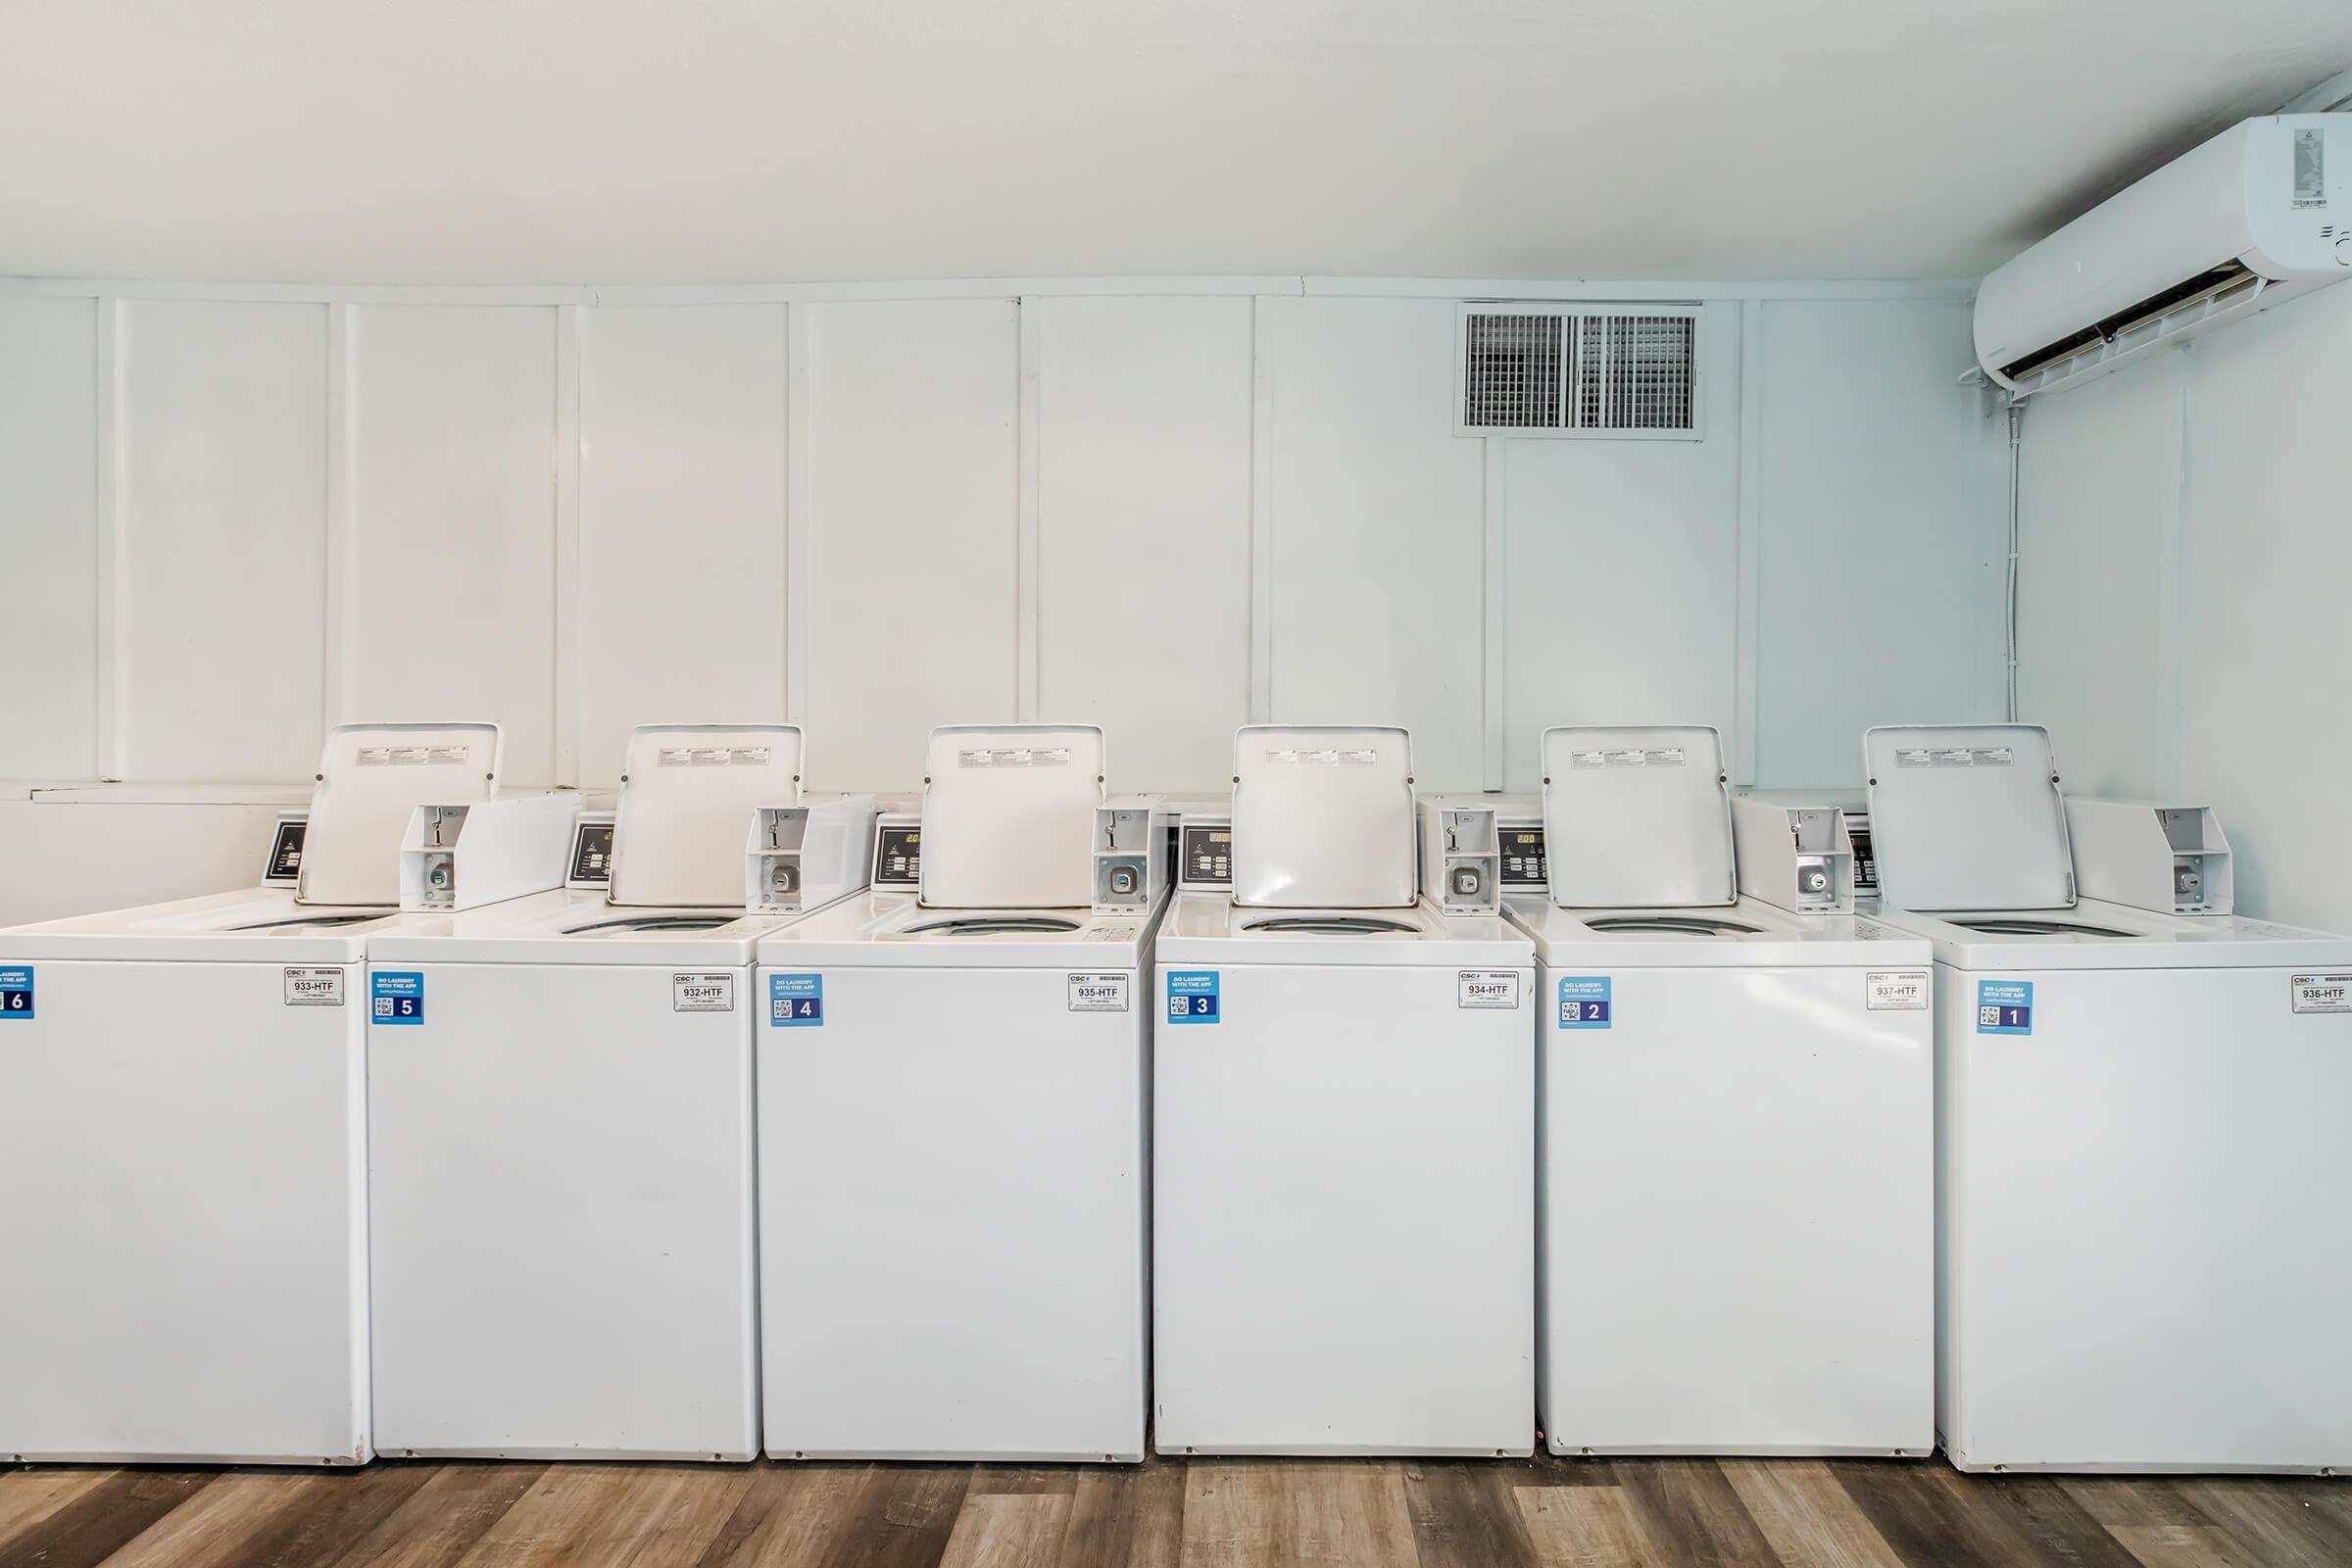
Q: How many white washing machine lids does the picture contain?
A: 6